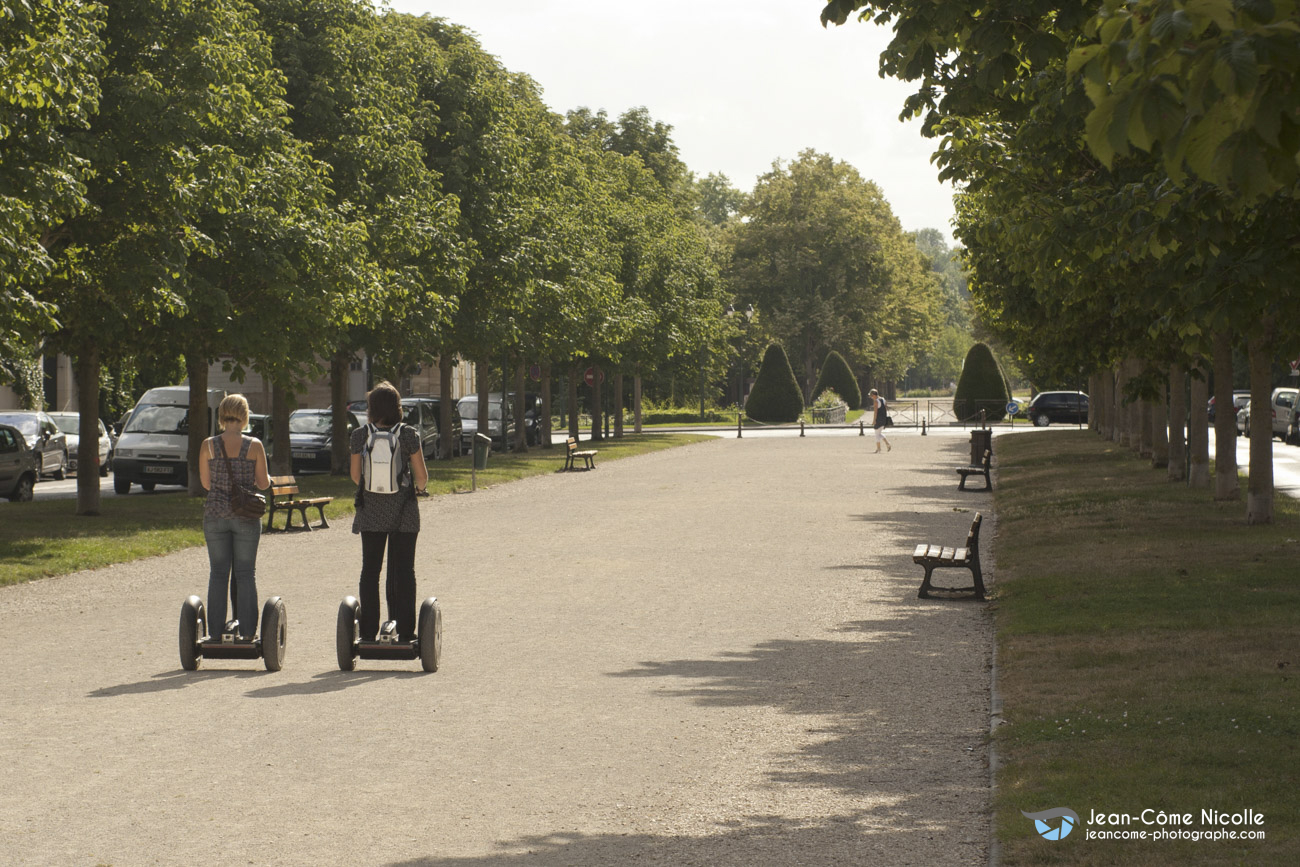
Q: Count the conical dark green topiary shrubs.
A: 3